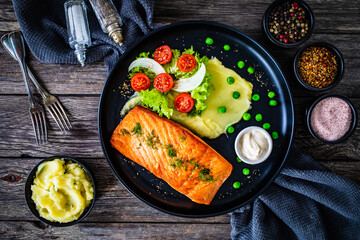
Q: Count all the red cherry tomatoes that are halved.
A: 5